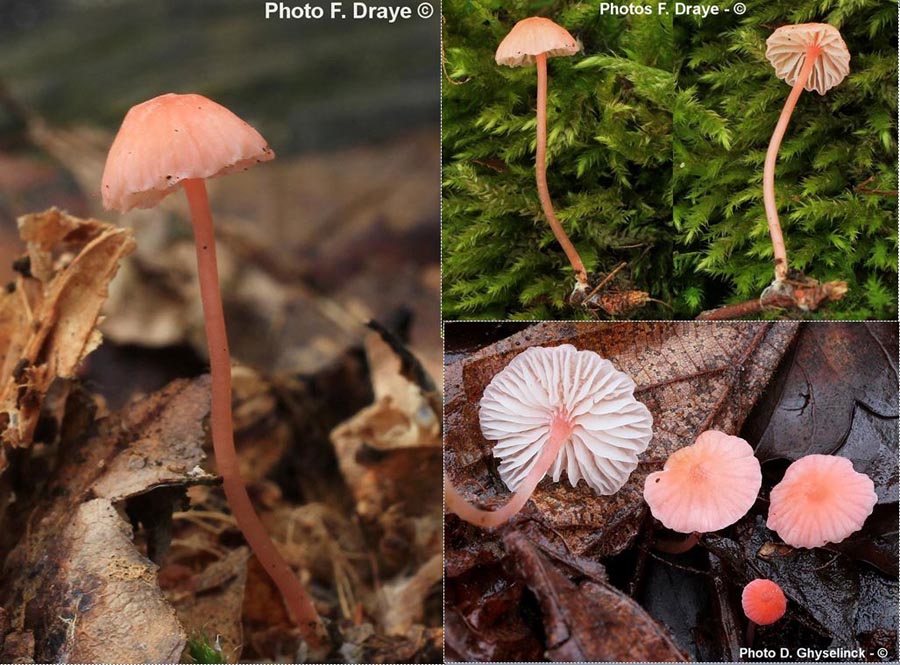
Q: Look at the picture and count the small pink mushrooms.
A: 7